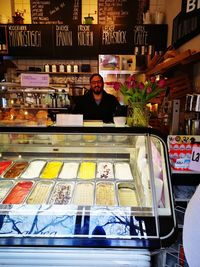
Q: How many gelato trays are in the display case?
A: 15